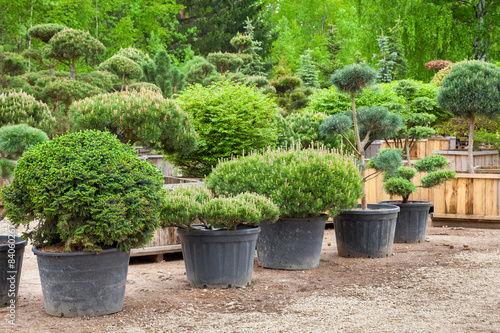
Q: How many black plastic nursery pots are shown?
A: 6